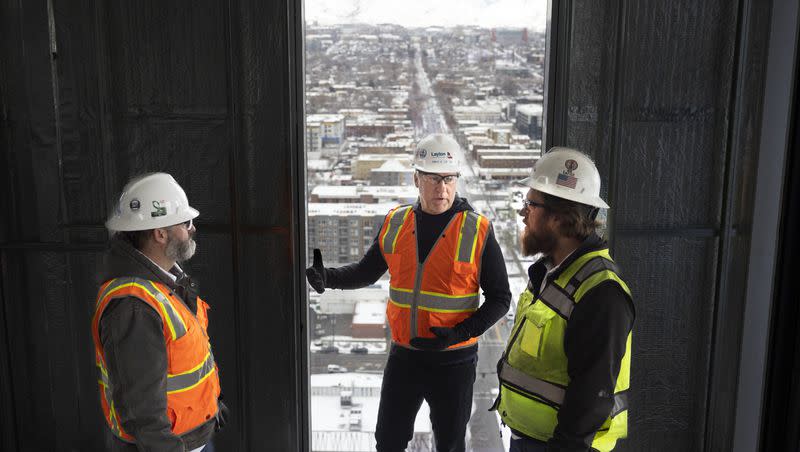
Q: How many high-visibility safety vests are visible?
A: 3